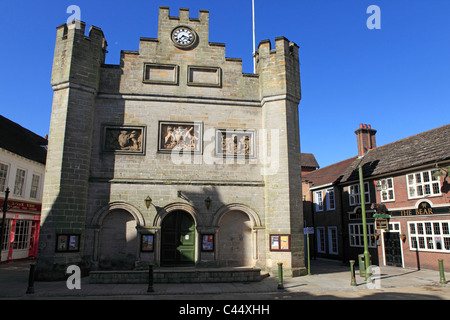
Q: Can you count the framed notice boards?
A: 4